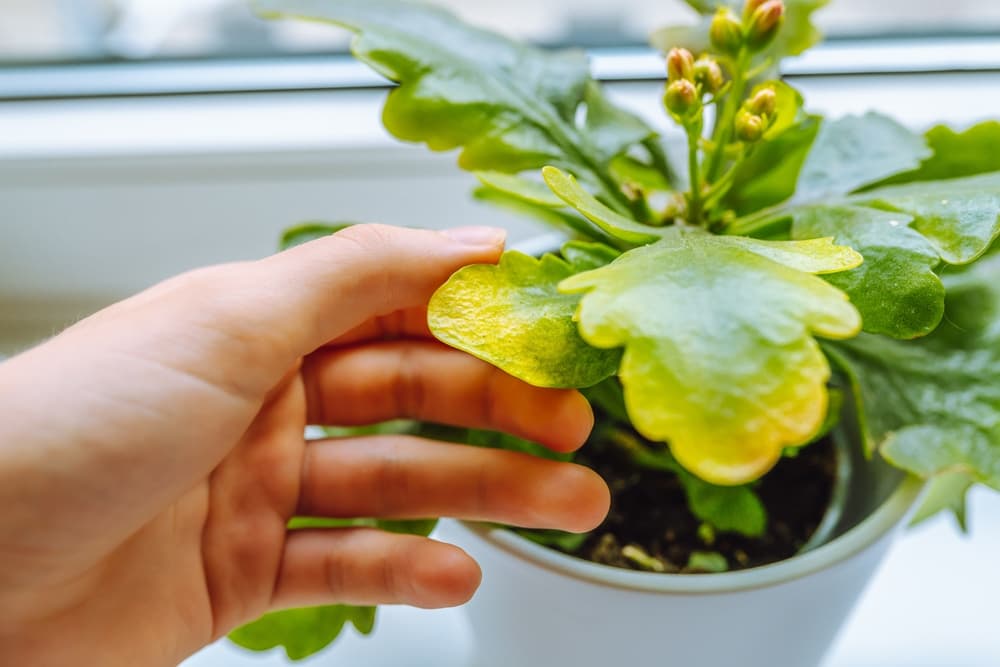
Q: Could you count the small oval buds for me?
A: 8